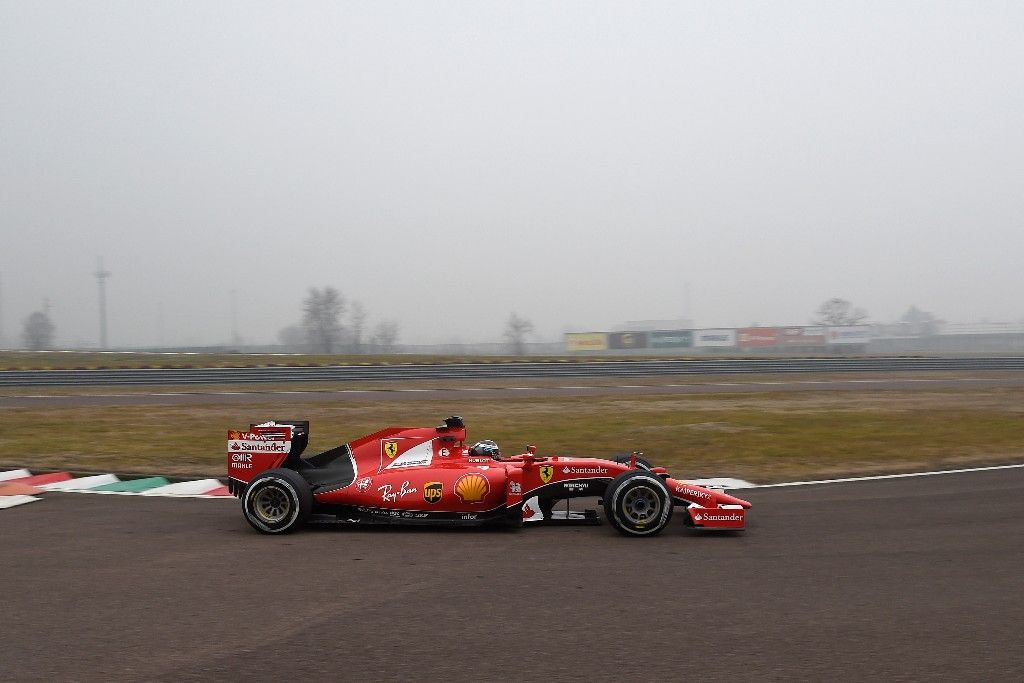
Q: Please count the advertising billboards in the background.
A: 7